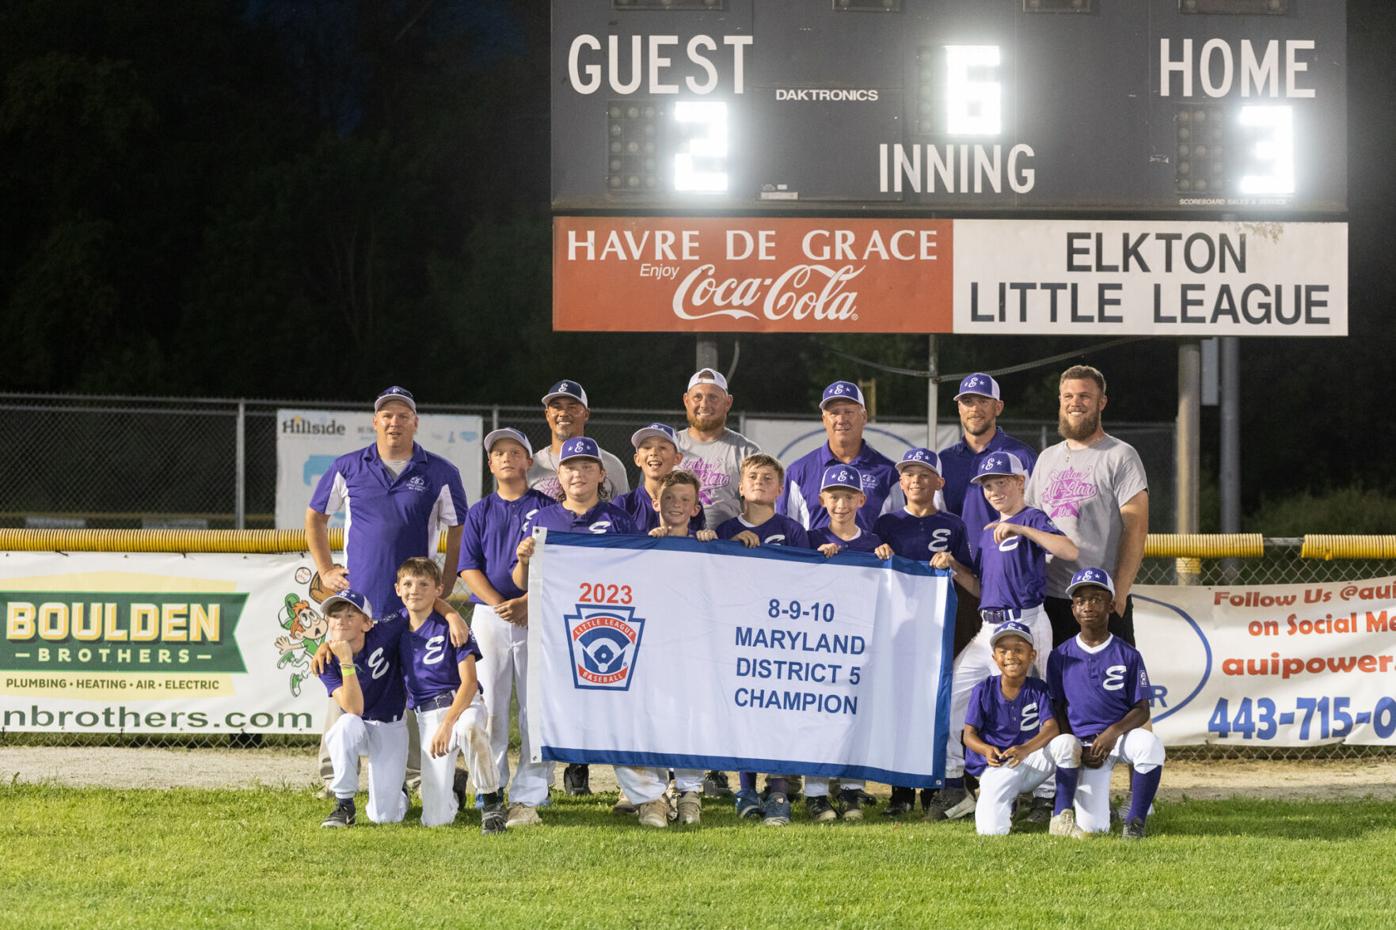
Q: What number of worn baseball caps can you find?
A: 14